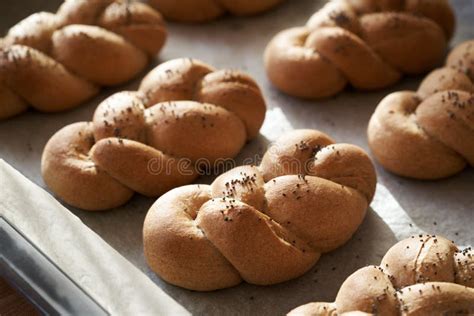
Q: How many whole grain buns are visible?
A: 7